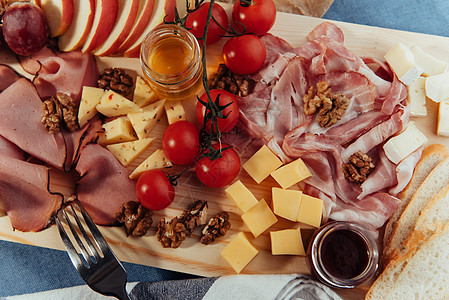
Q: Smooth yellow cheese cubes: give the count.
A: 8